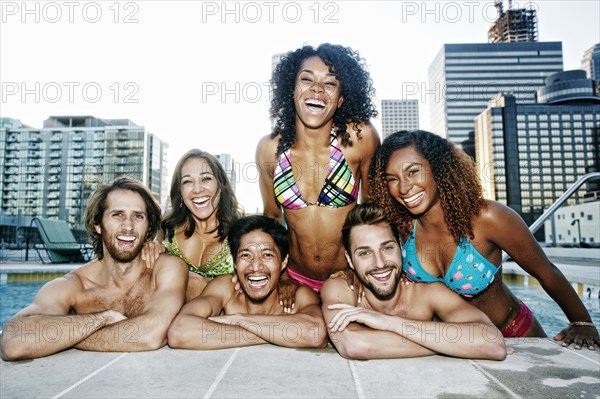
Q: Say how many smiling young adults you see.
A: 6